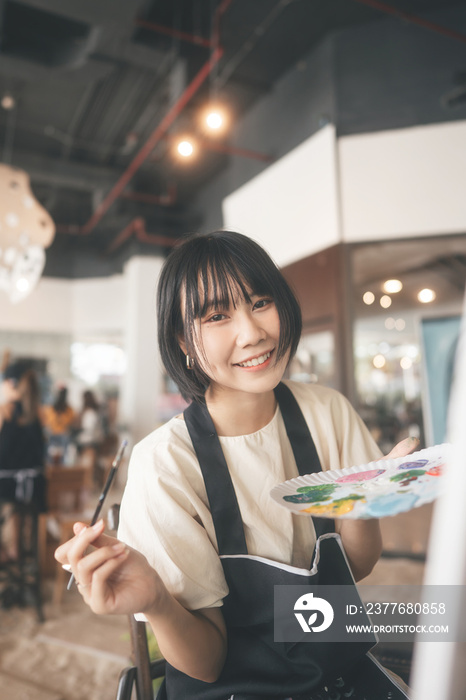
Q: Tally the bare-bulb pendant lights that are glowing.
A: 2